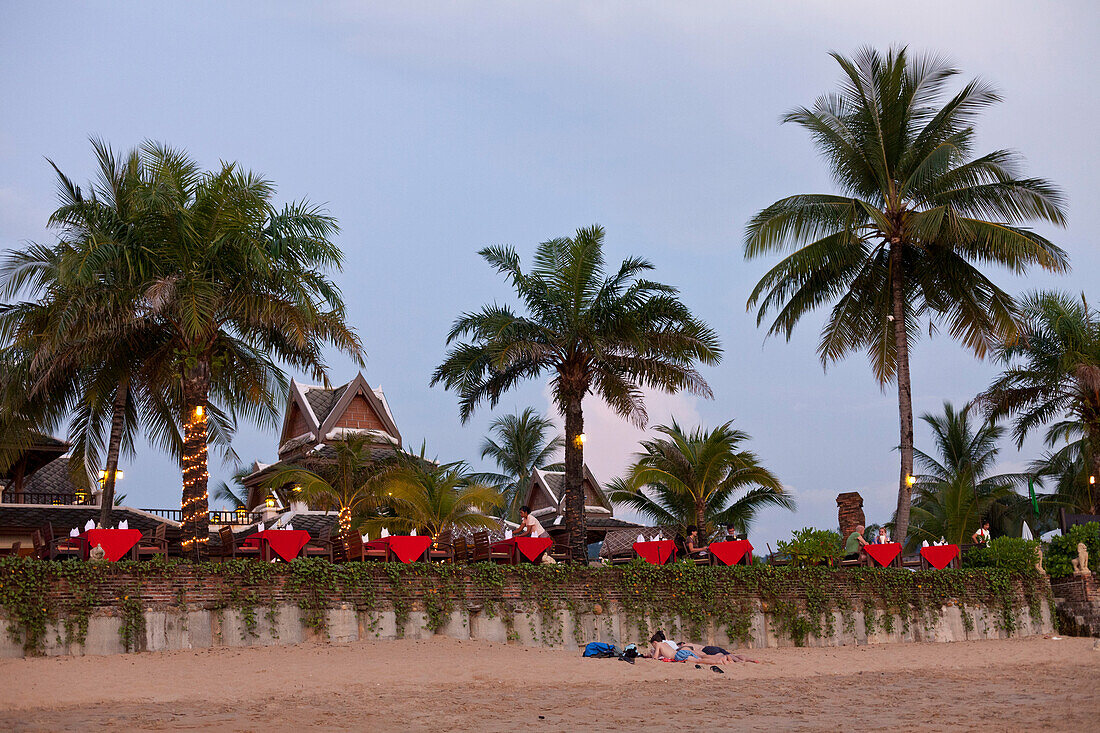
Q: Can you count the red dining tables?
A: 8